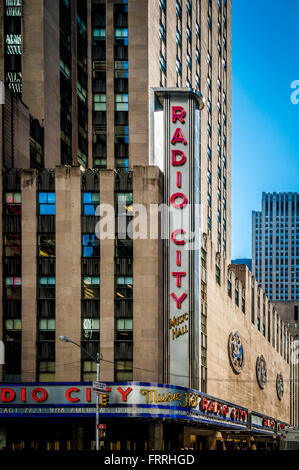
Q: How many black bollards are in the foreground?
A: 0